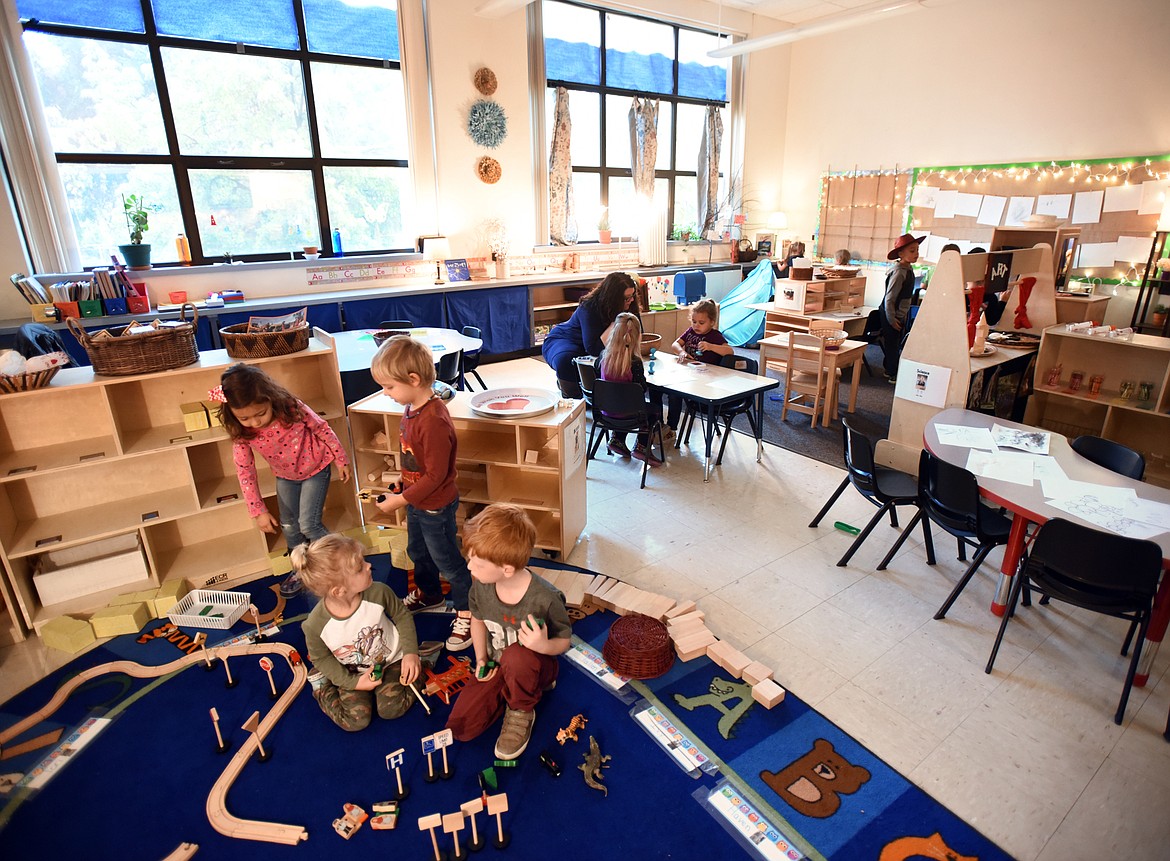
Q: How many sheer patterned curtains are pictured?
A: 3